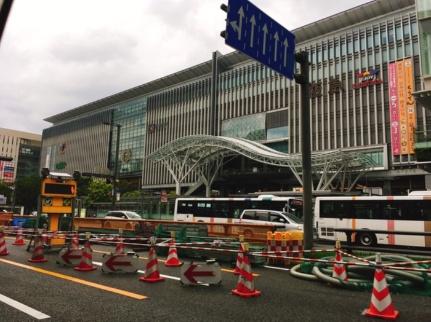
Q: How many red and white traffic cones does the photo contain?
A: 12